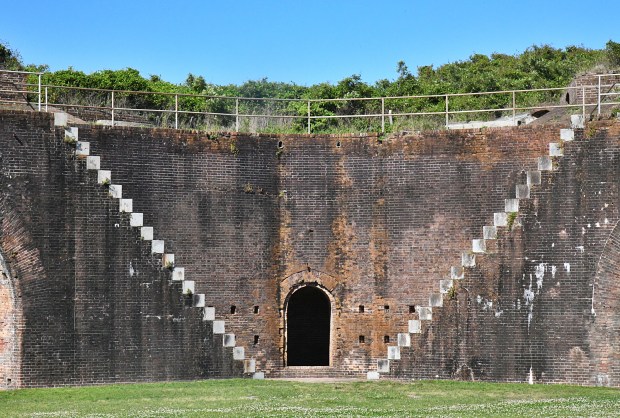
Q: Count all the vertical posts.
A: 11